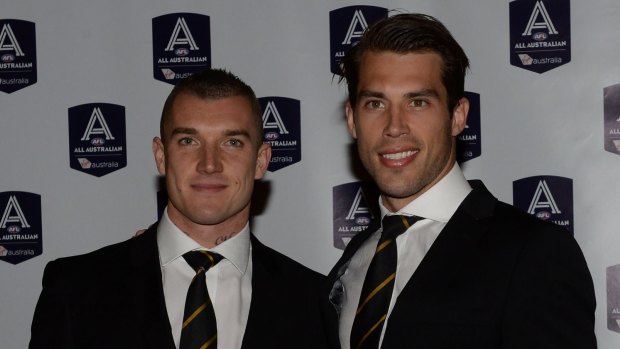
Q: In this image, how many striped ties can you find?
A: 2